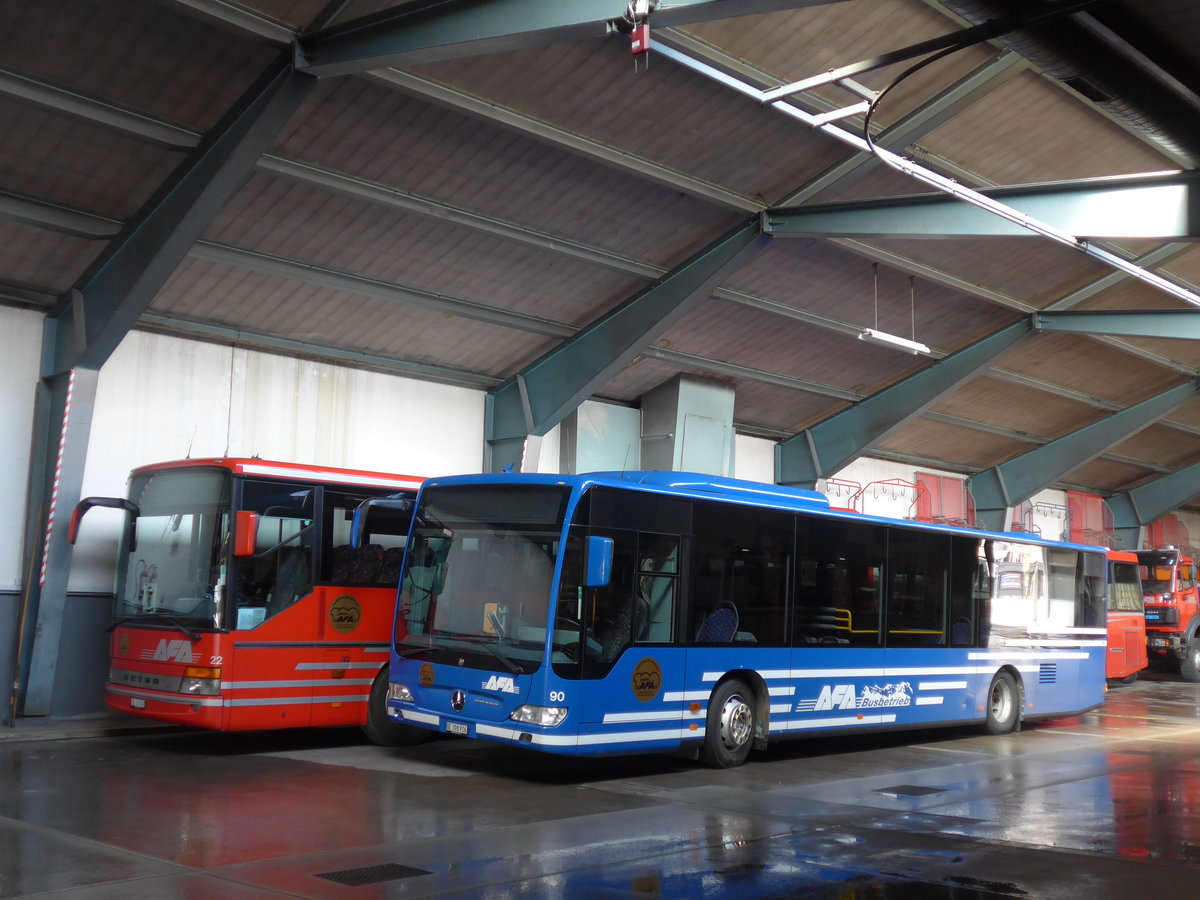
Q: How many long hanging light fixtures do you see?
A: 1